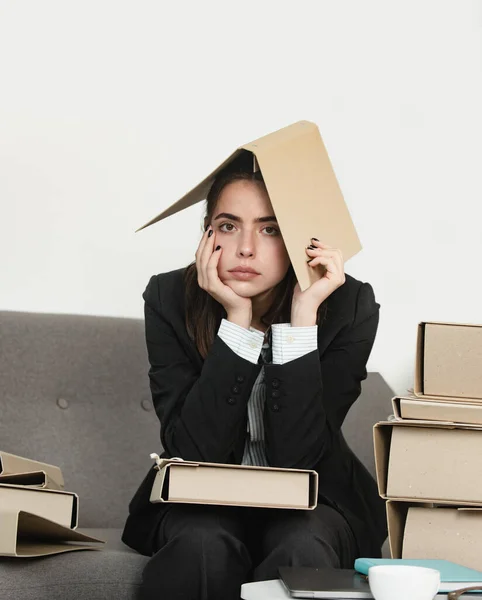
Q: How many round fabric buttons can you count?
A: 2